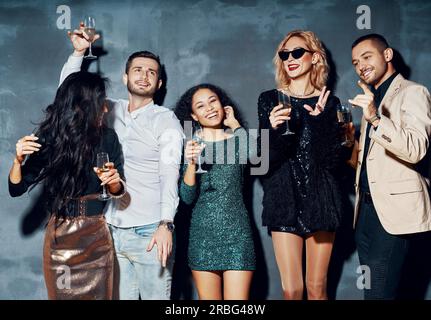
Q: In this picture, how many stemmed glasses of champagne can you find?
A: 5